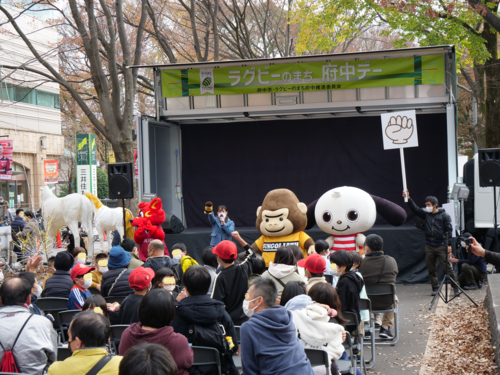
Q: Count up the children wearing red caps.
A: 4